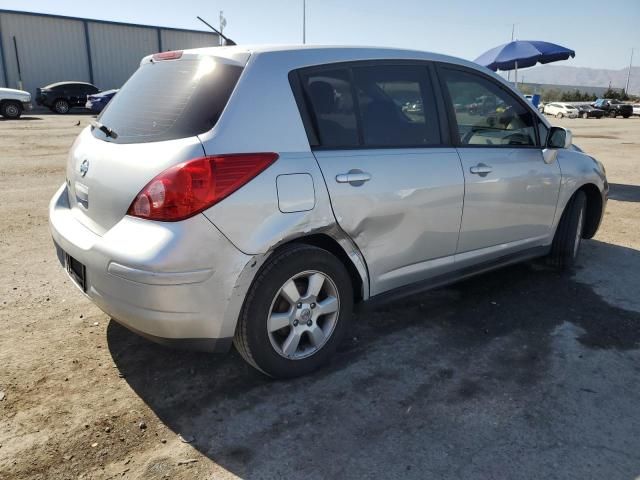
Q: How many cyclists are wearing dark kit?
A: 0